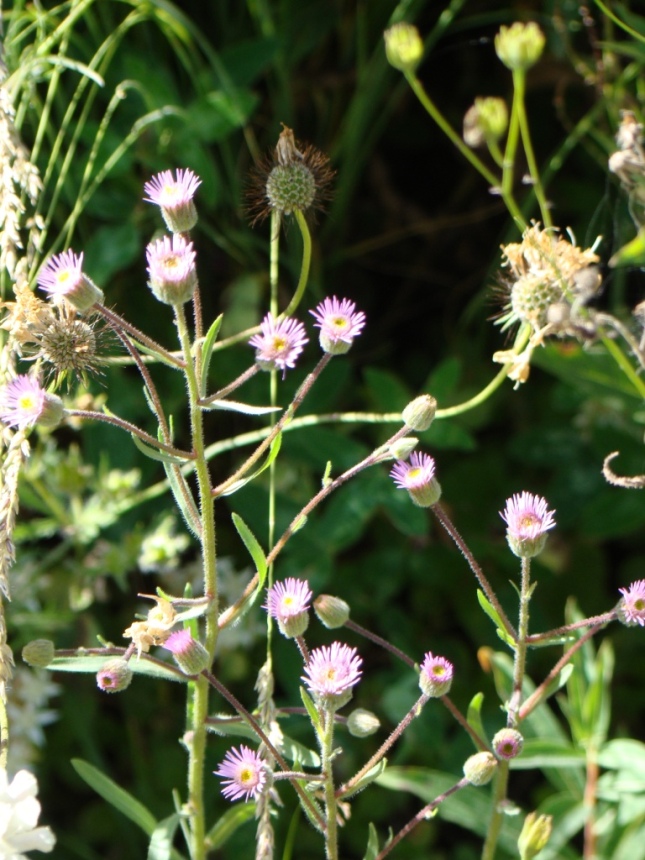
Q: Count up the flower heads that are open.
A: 13